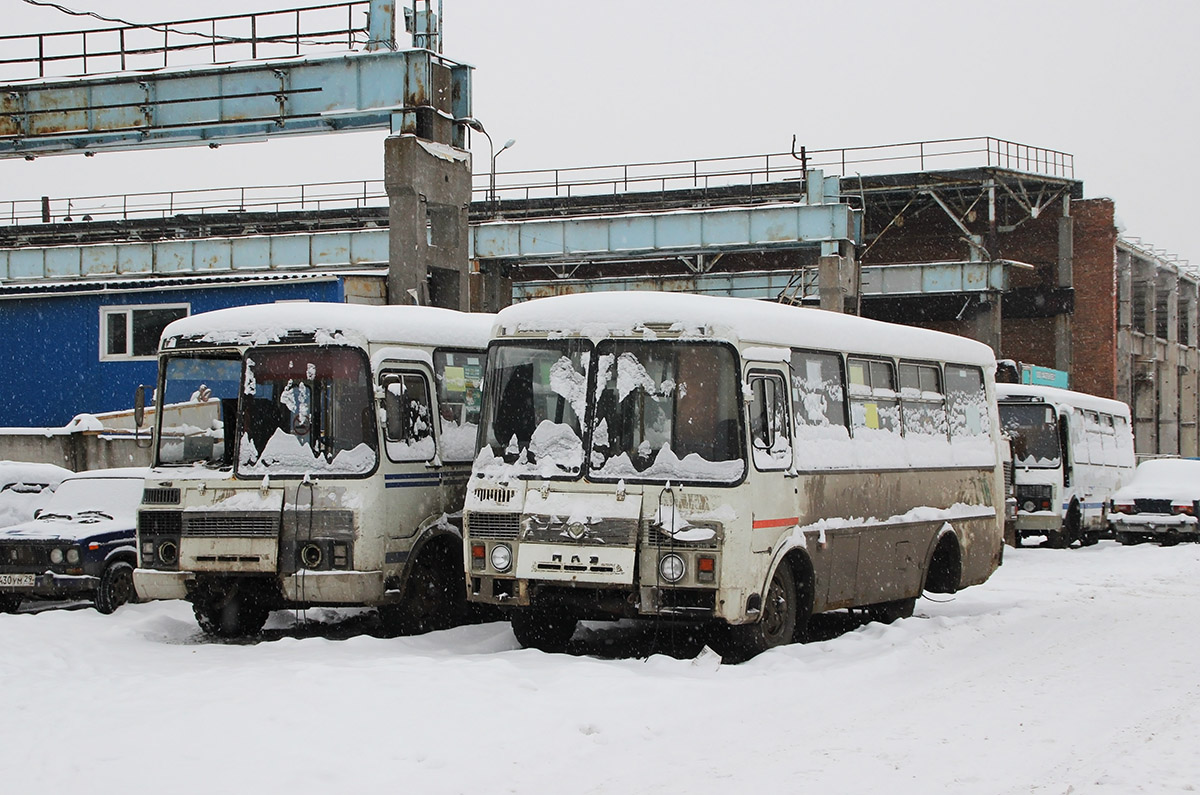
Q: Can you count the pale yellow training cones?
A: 0